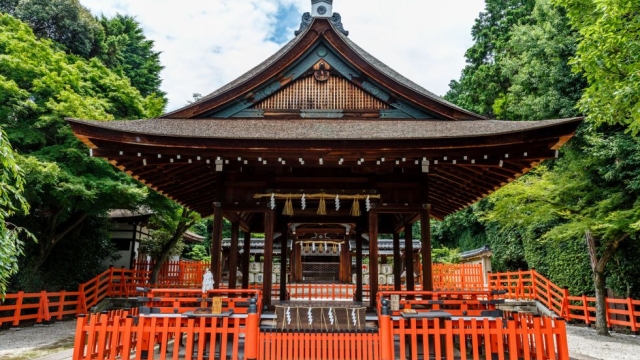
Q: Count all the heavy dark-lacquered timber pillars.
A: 10